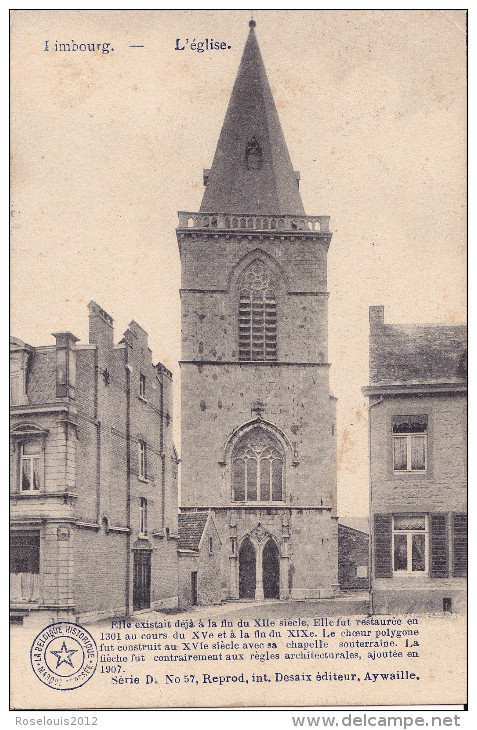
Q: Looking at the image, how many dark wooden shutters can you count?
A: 3